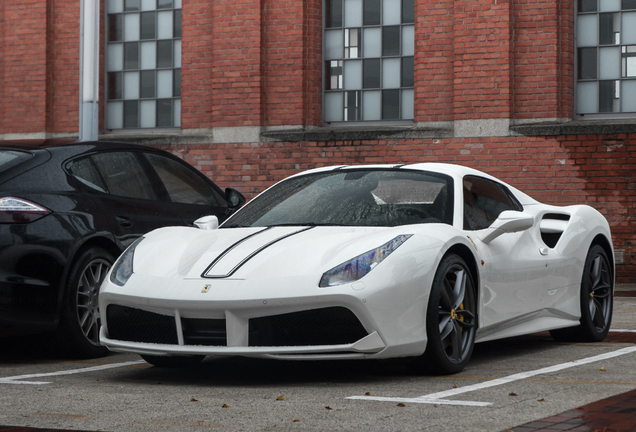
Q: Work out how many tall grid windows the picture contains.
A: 3